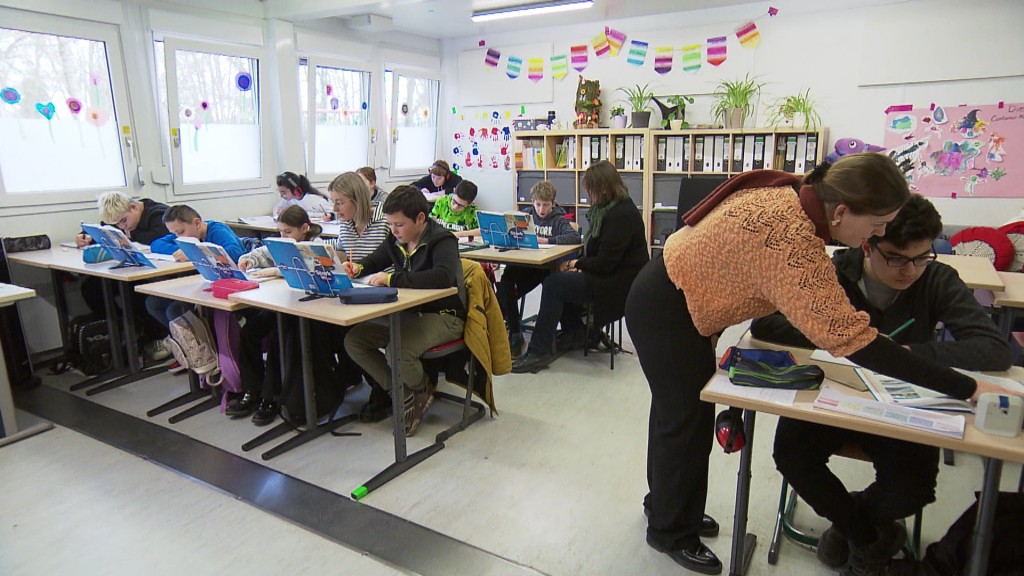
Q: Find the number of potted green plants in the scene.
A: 5